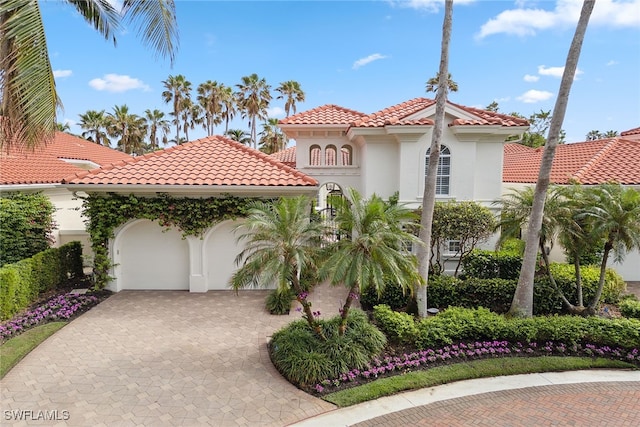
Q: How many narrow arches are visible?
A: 3